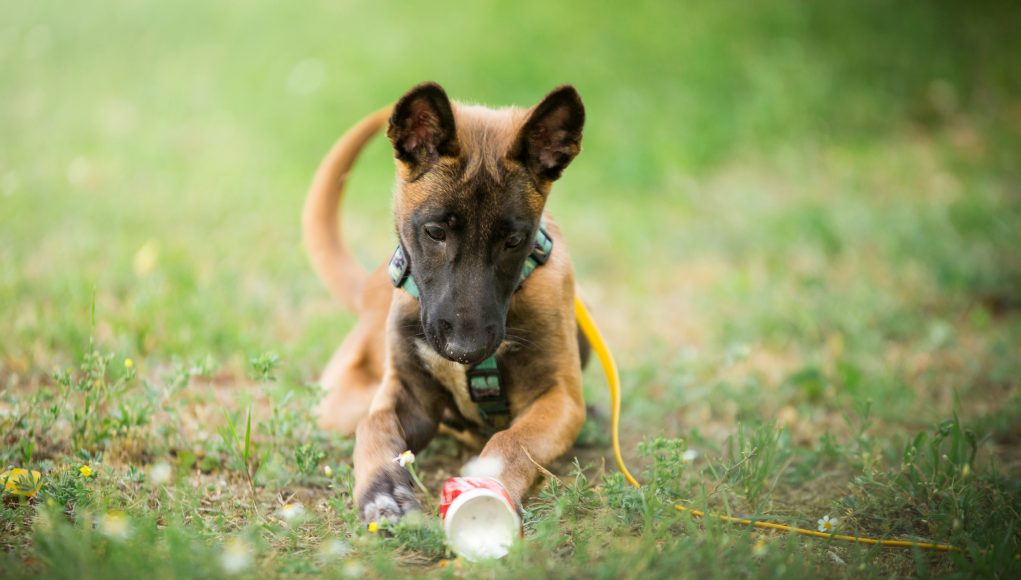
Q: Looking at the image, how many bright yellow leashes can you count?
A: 1